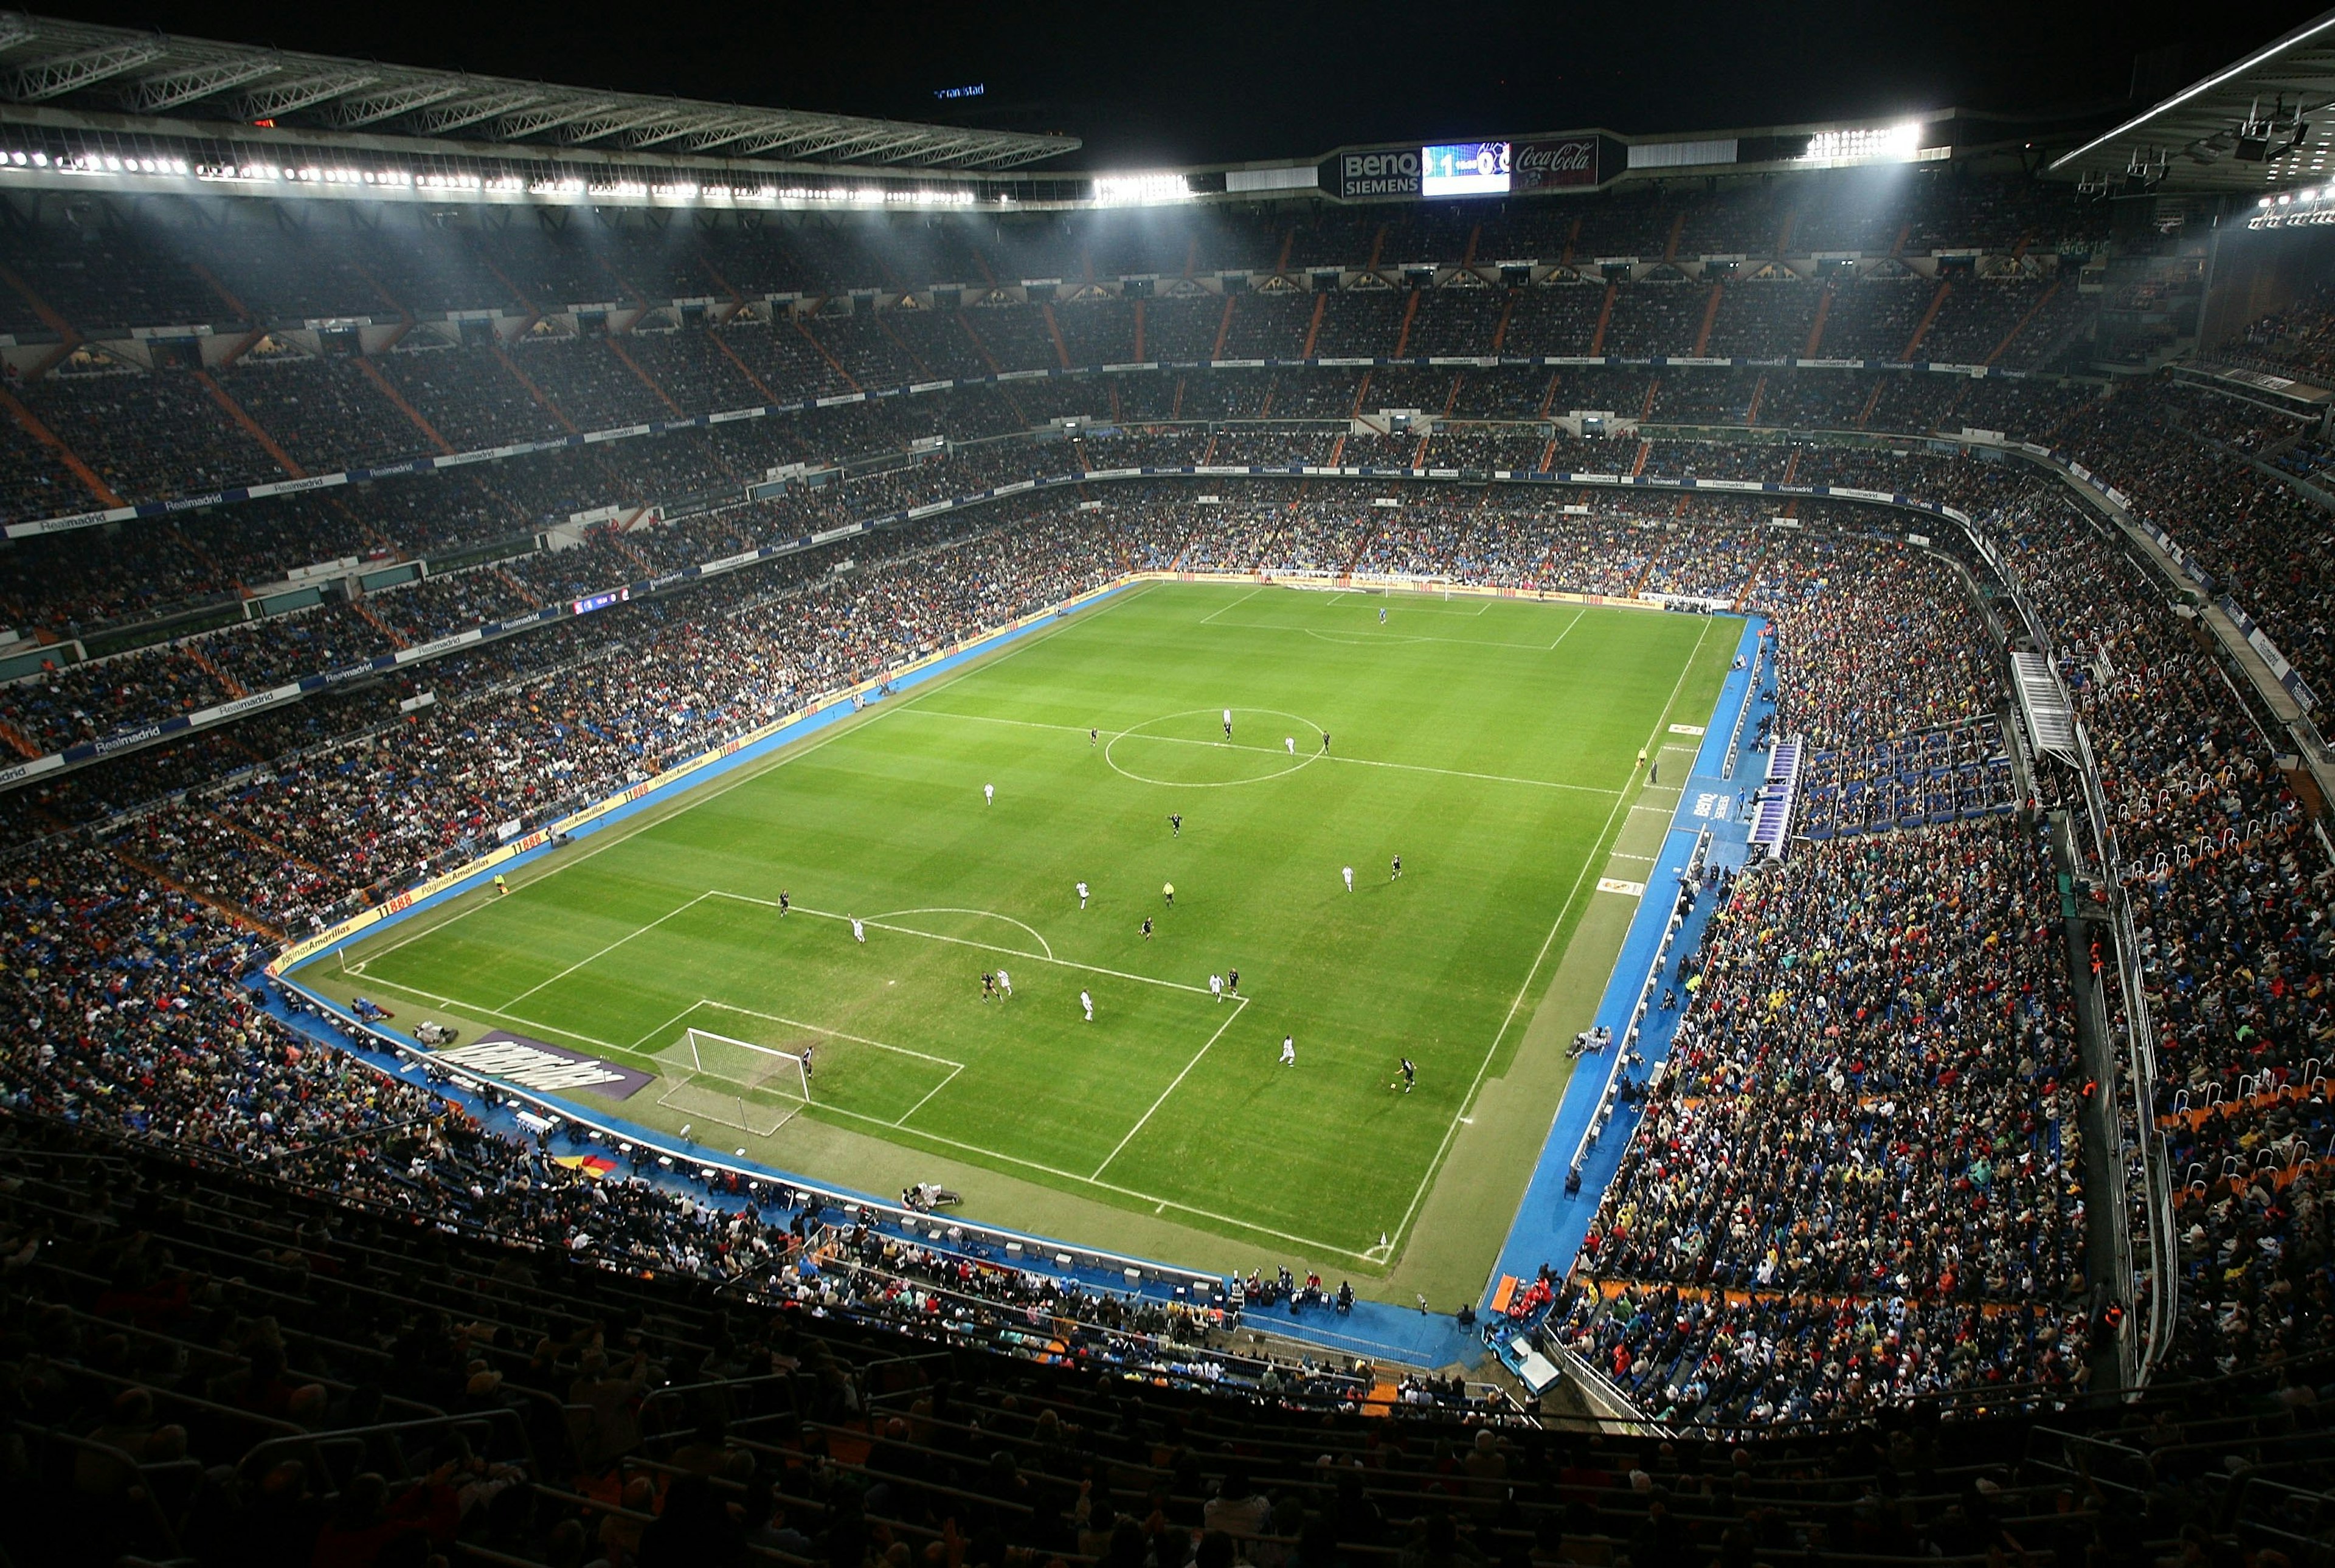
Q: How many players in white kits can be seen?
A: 10